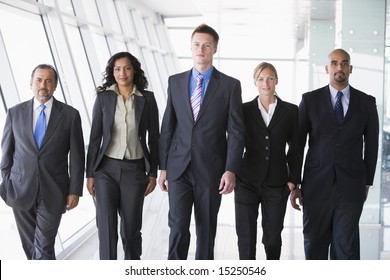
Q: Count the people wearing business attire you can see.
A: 5